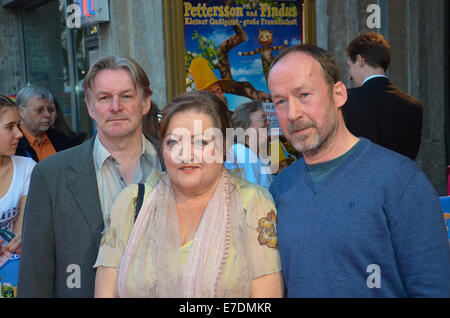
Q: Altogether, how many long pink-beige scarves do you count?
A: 1